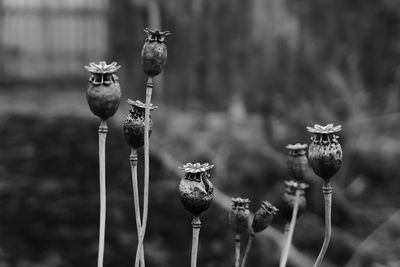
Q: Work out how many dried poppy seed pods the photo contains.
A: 9